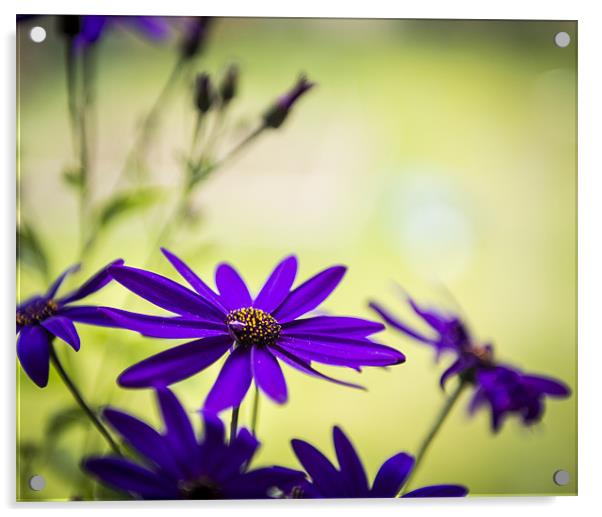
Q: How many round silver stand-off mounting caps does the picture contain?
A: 4